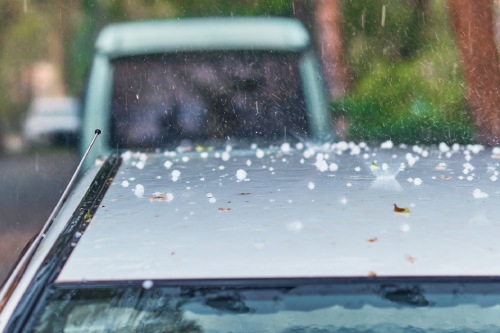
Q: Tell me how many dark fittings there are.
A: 2